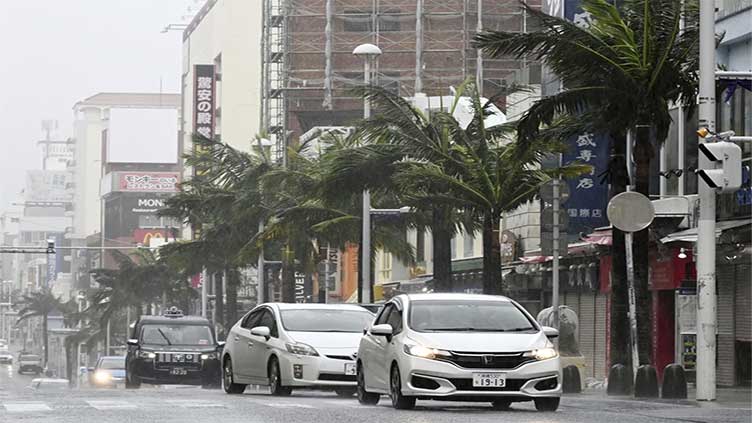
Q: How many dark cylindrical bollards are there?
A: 4